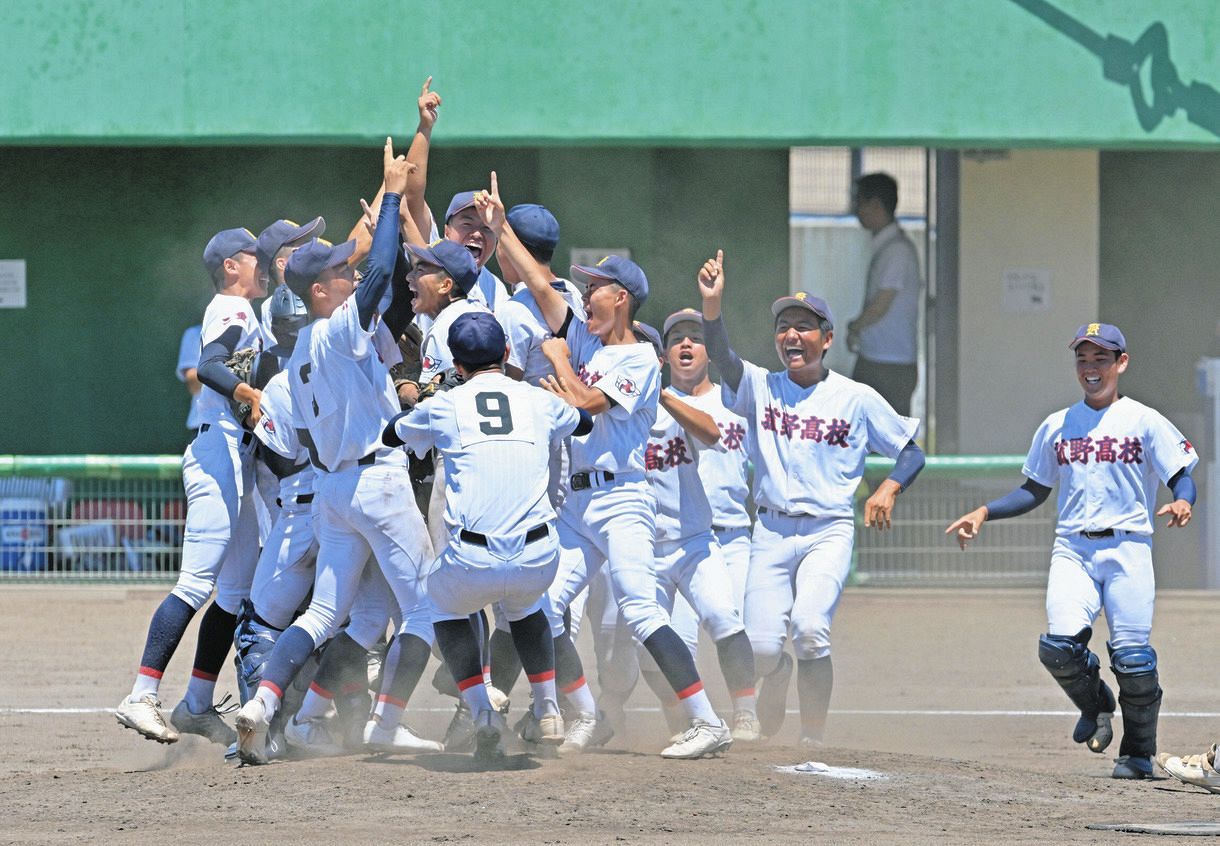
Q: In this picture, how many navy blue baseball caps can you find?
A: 12